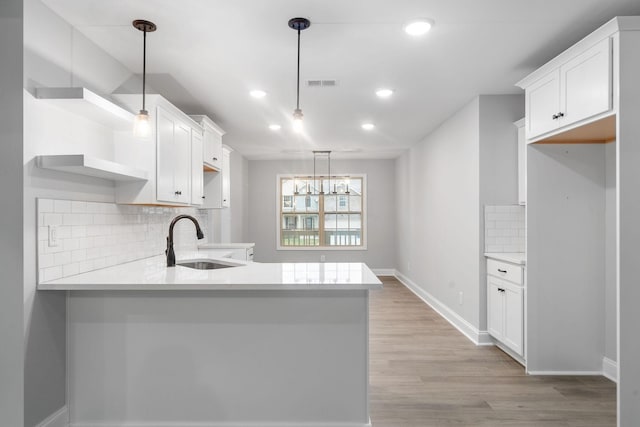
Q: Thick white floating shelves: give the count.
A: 2